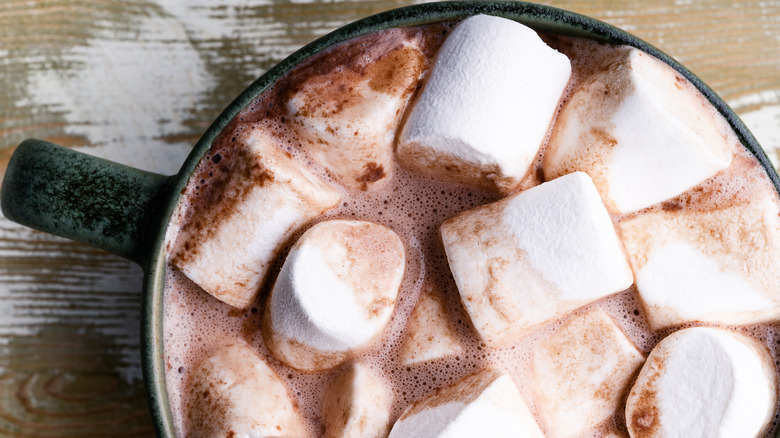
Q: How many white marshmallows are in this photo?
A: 13